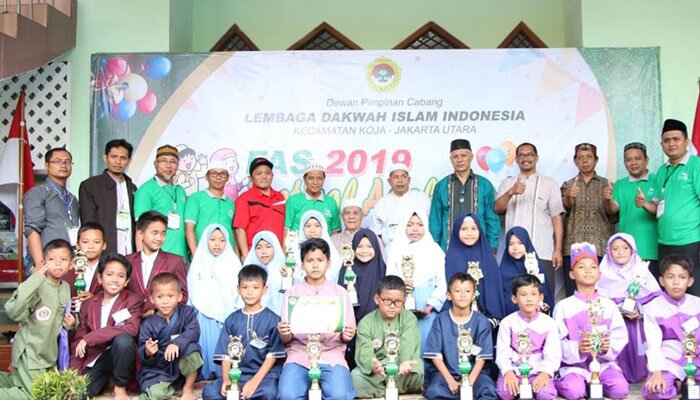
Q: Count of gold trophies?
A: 14